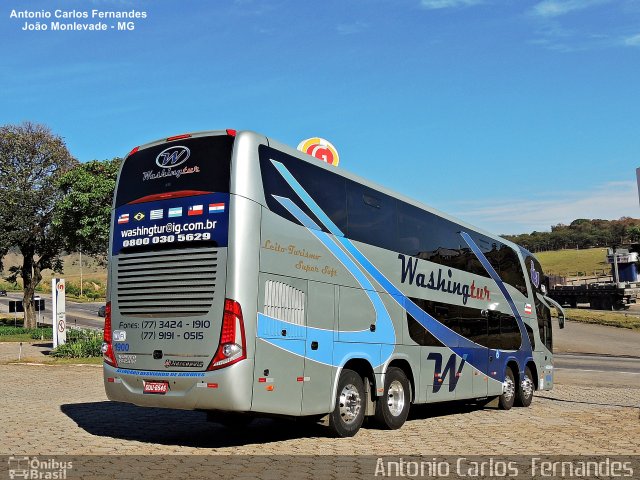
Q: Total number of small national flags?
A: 6